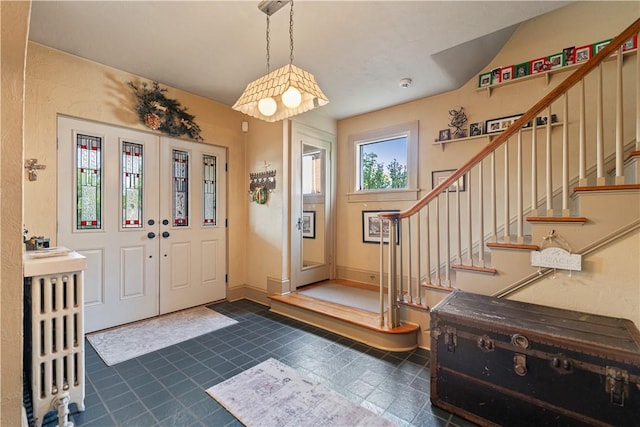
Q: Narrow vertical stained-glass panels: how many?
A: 4